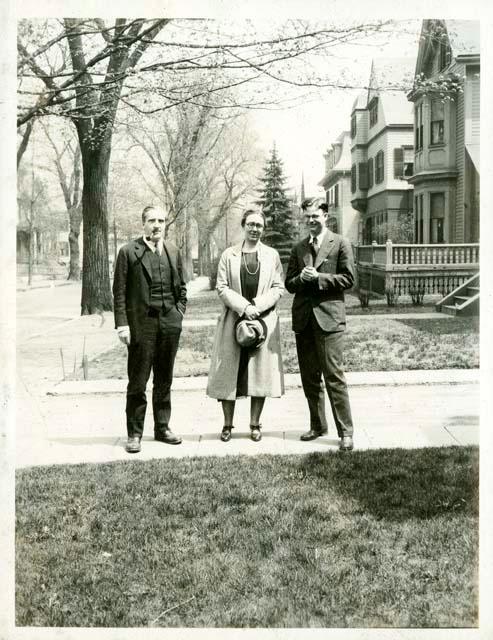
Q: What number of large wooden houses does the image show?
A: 3